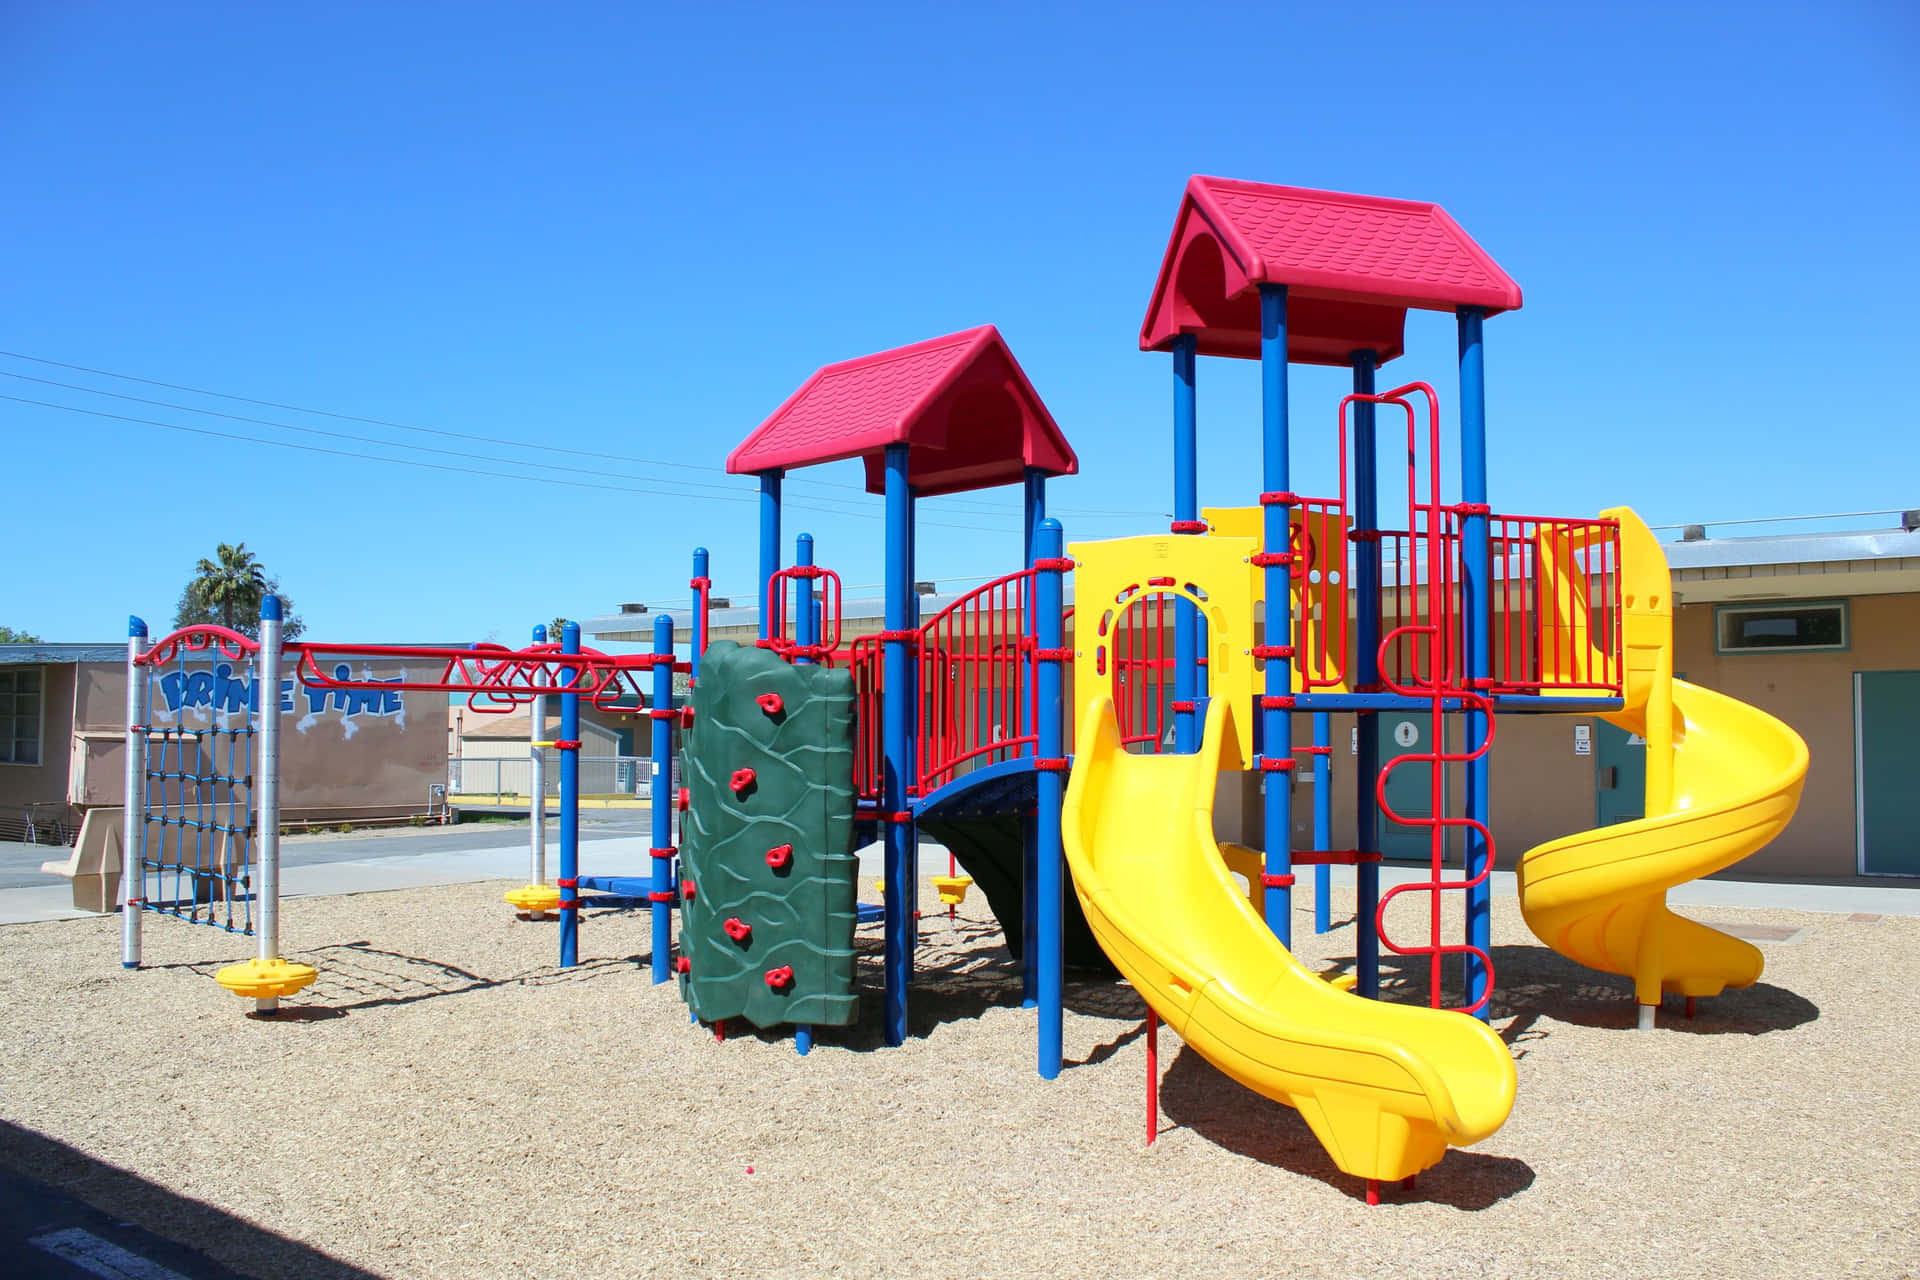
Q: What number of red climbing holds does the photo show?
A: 9